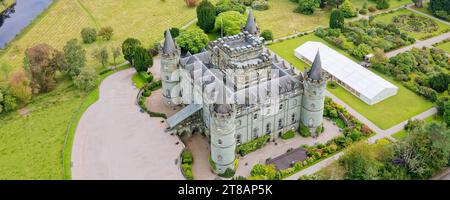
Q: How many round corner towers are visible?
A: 4